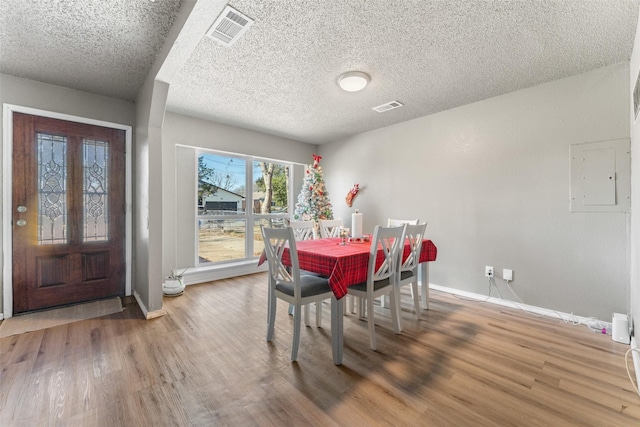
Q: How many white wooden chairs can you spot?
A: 6